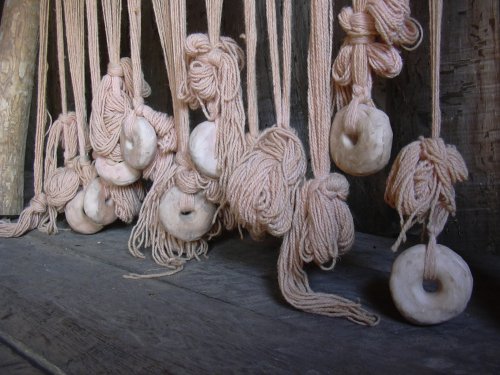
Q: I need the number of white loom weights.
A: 8